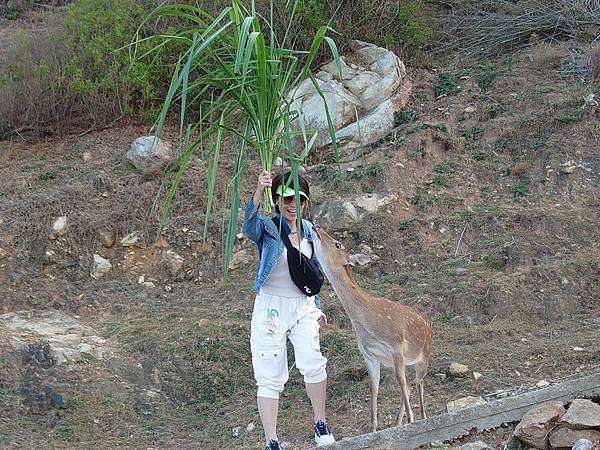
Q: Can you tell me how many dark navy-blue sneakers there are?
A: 2